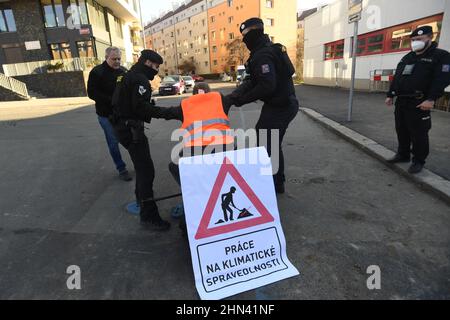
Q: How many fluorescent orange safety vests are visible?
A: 1